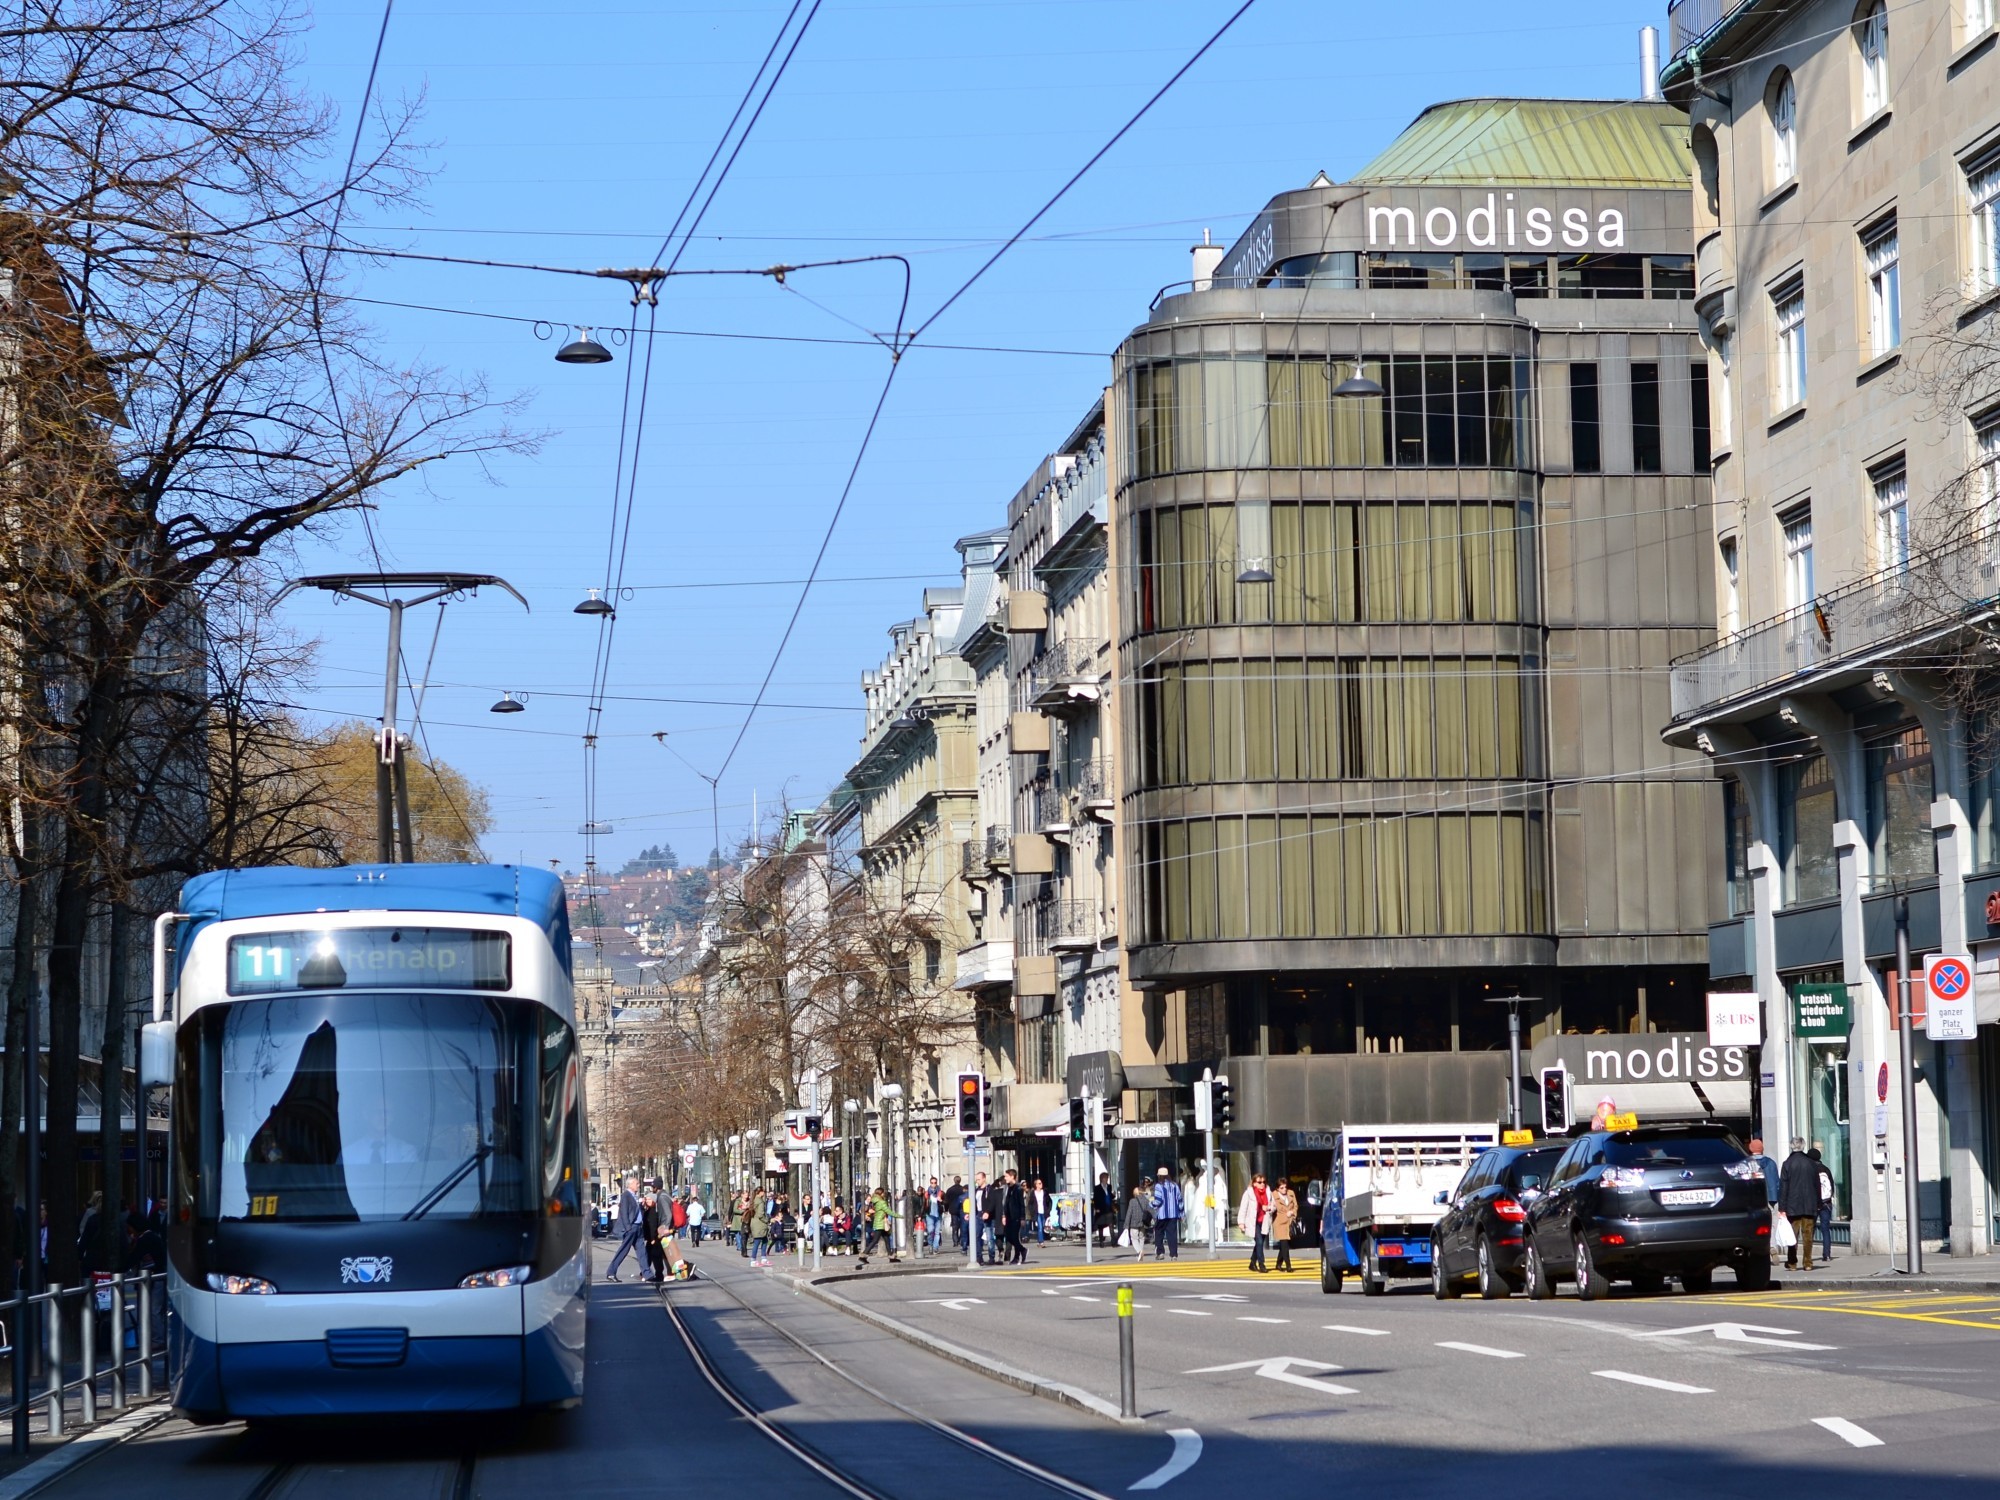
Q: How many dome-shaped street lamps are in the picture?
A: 6